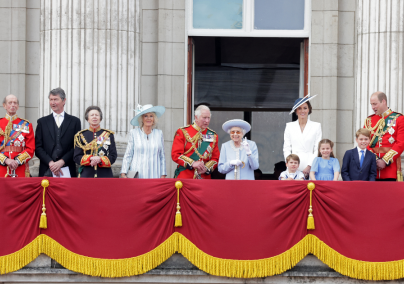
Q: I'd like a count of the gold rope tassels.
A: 3